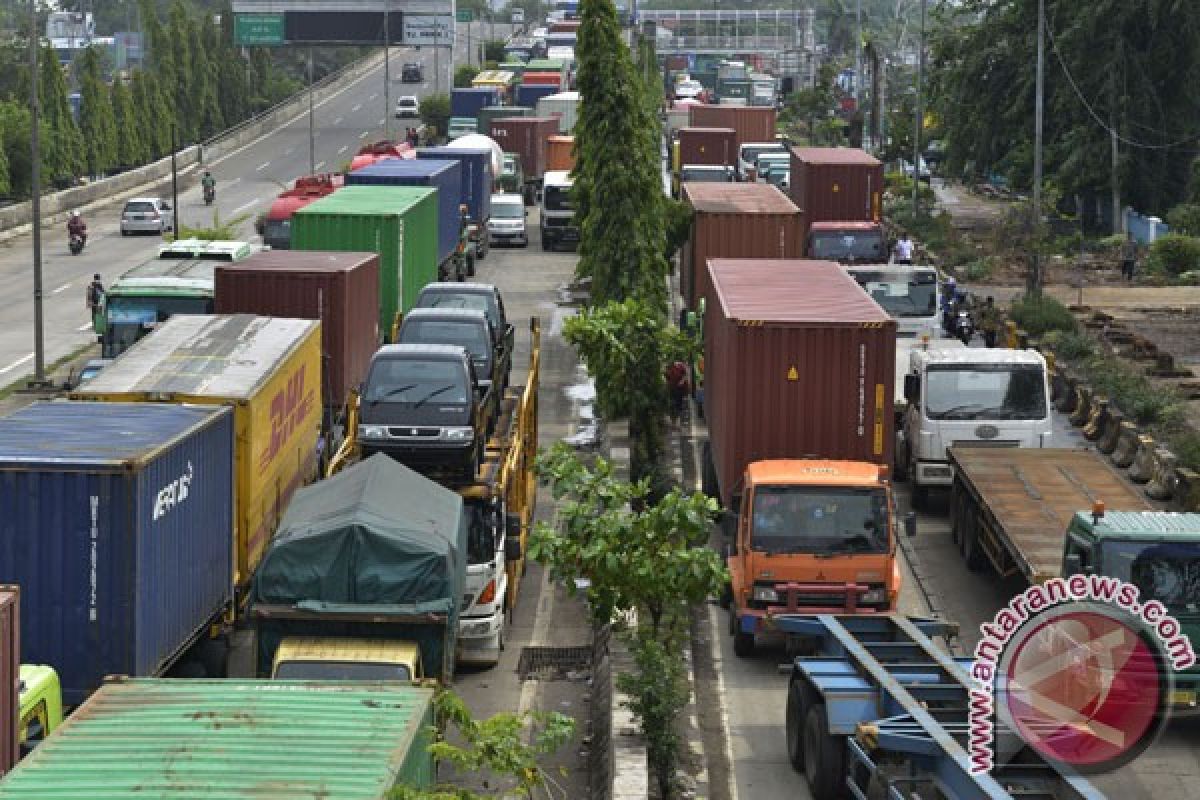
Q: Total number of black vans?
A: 3